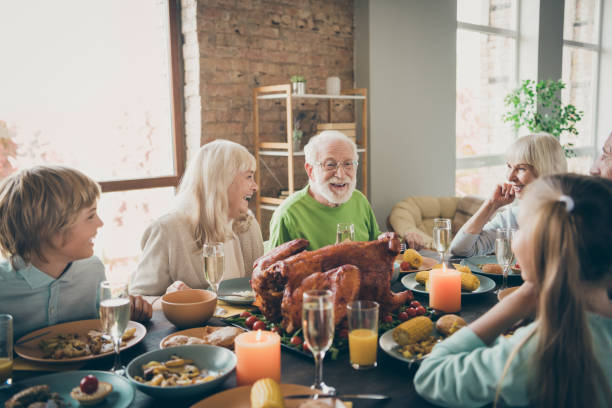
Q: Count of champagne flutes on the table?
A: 6